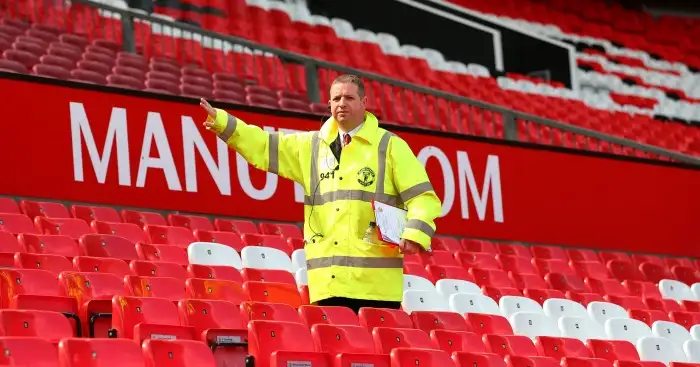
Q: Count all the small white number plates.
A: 4